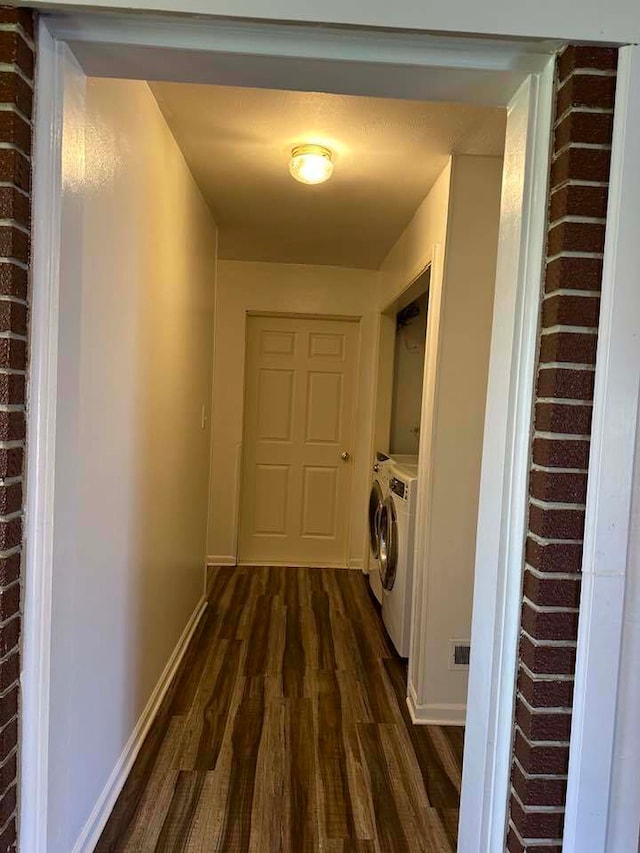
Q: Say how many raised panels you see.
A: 6